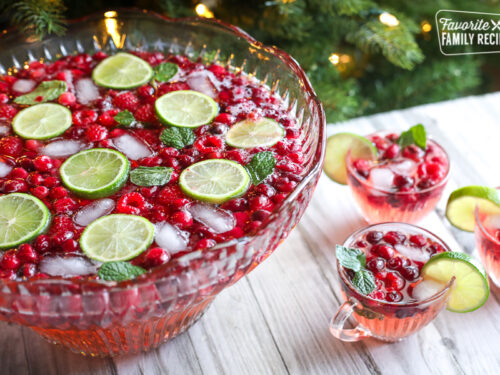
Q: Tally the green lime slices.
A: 11